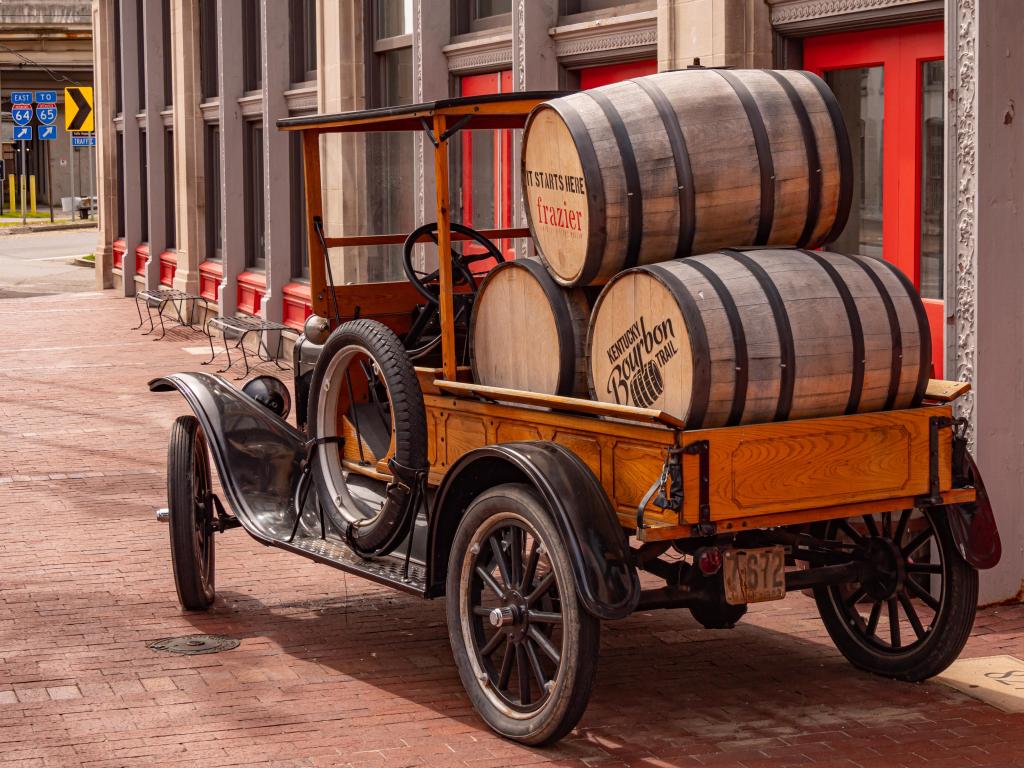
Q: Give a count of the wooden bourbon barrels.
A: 3